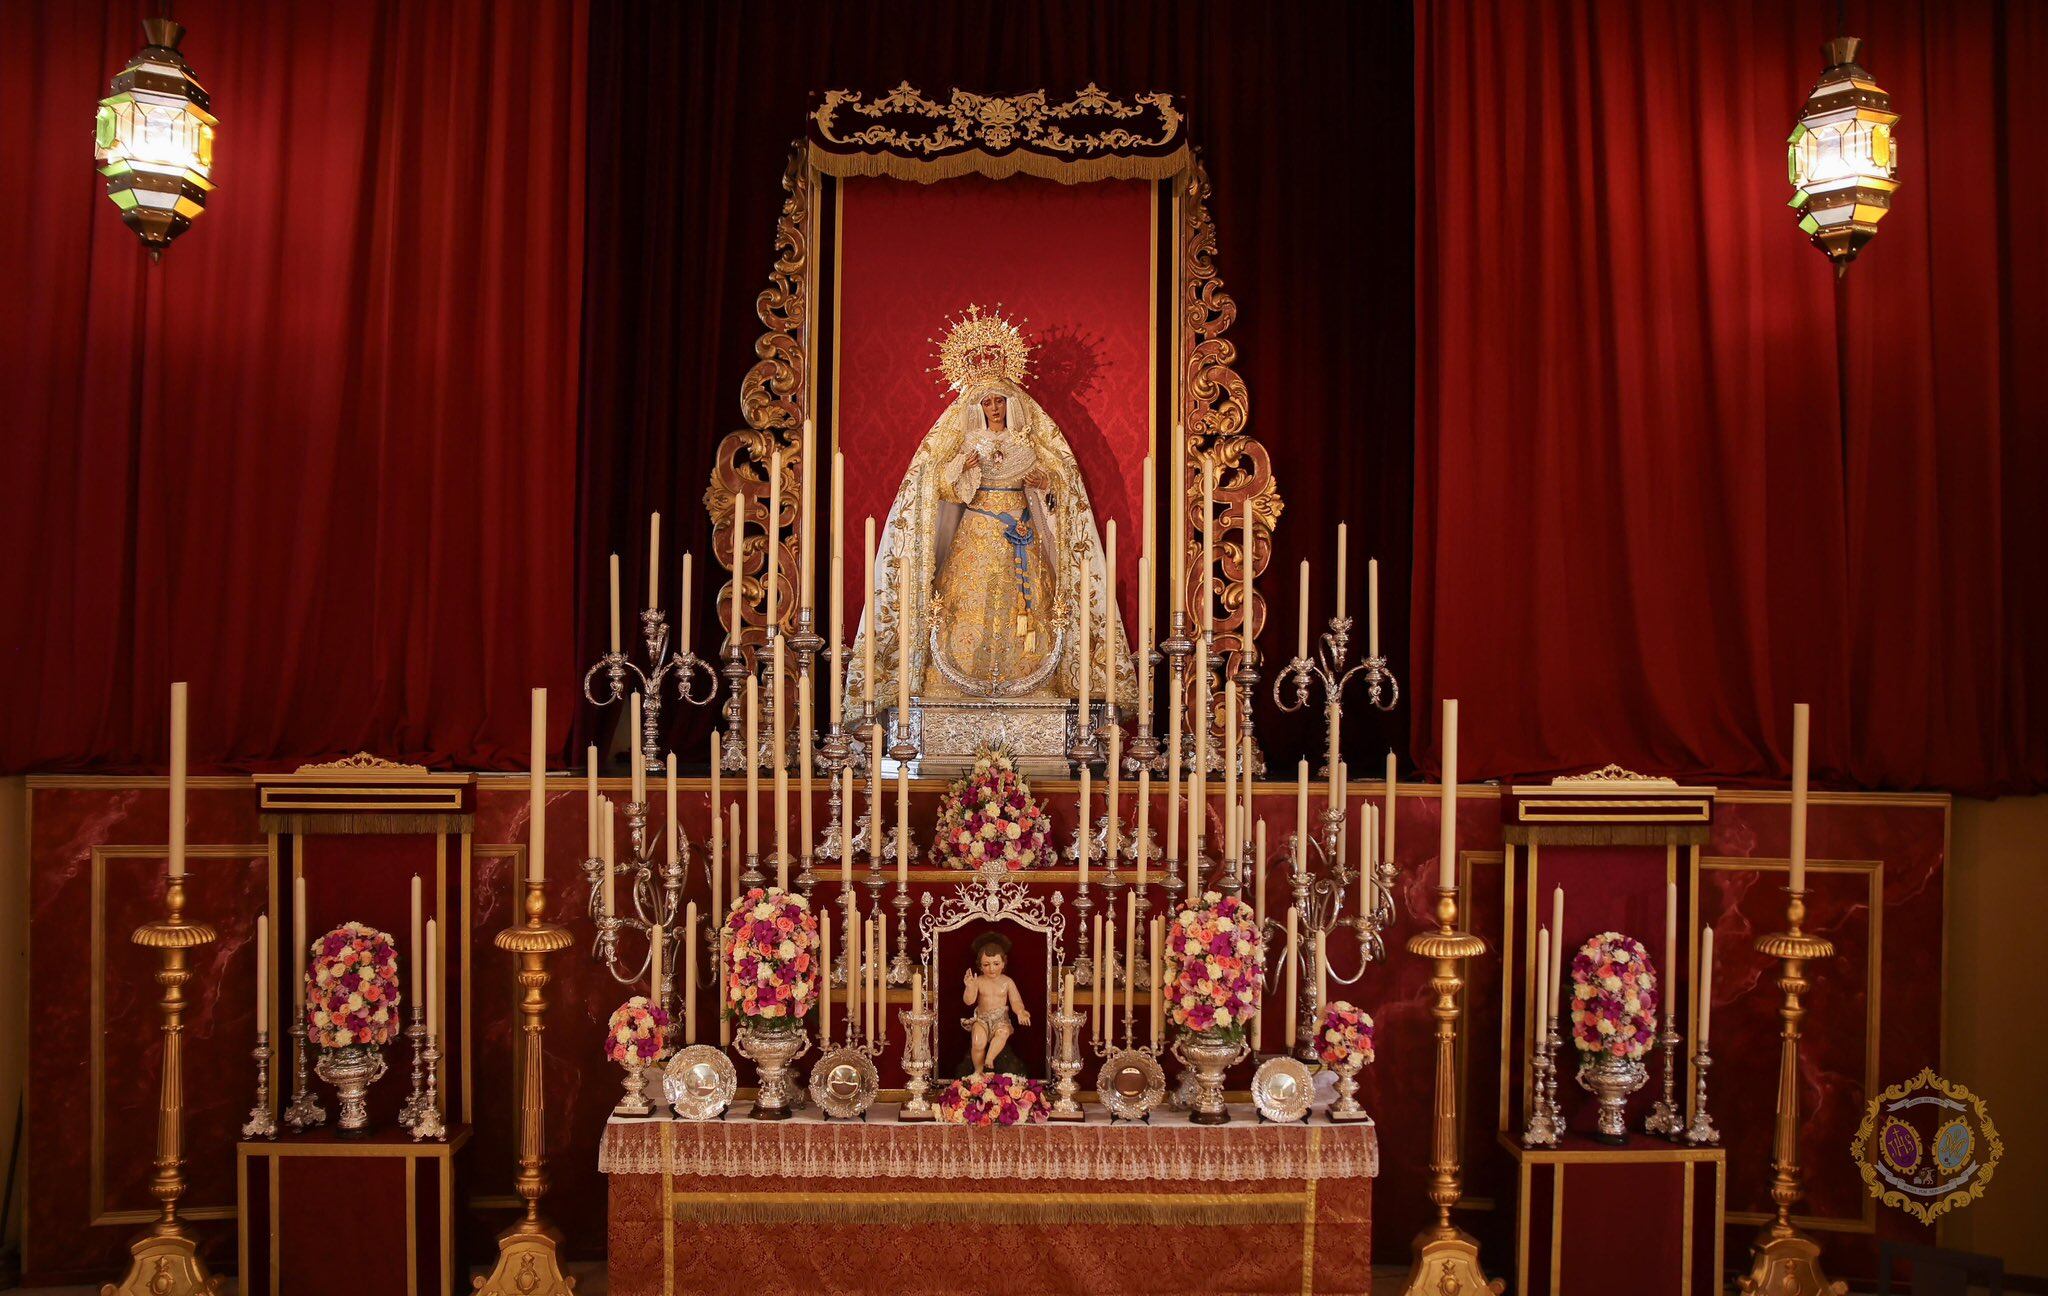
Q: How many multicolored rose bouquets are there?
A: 8